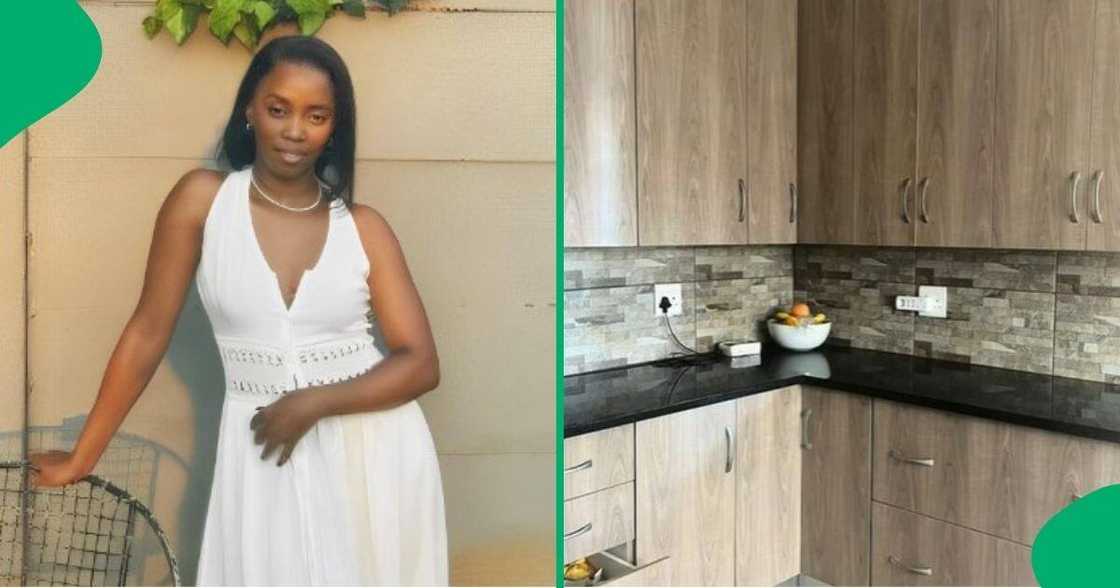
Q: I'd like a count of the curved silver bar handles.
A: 12